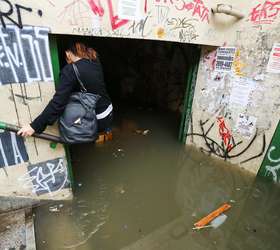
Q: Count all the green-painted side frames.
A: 2